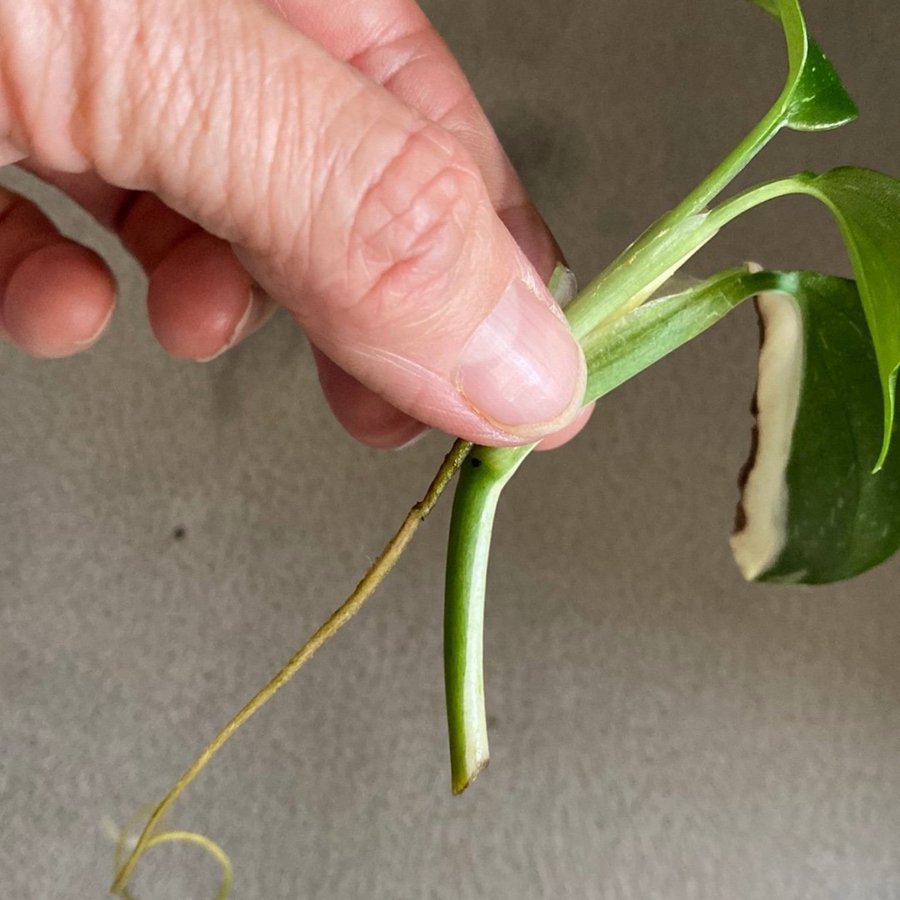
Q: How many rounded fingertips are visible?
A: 5